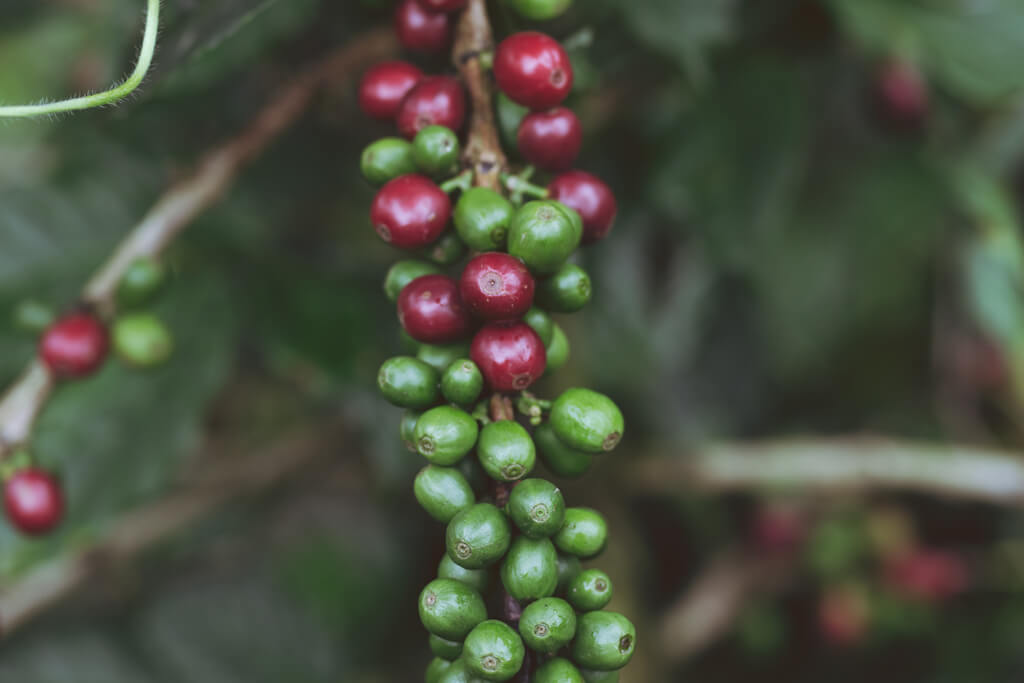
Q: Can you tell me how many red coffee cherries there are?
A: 13